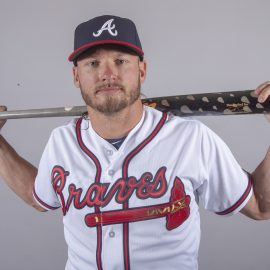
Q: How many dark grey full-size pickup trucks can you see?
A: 0